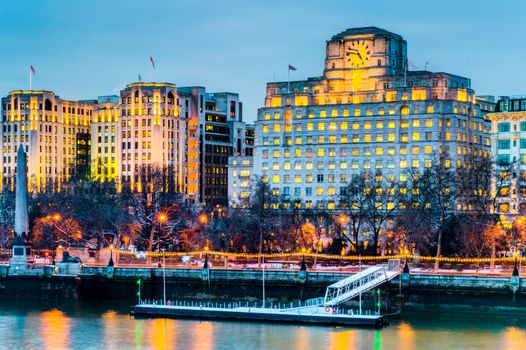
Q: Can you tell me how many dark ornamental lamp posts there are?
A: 5